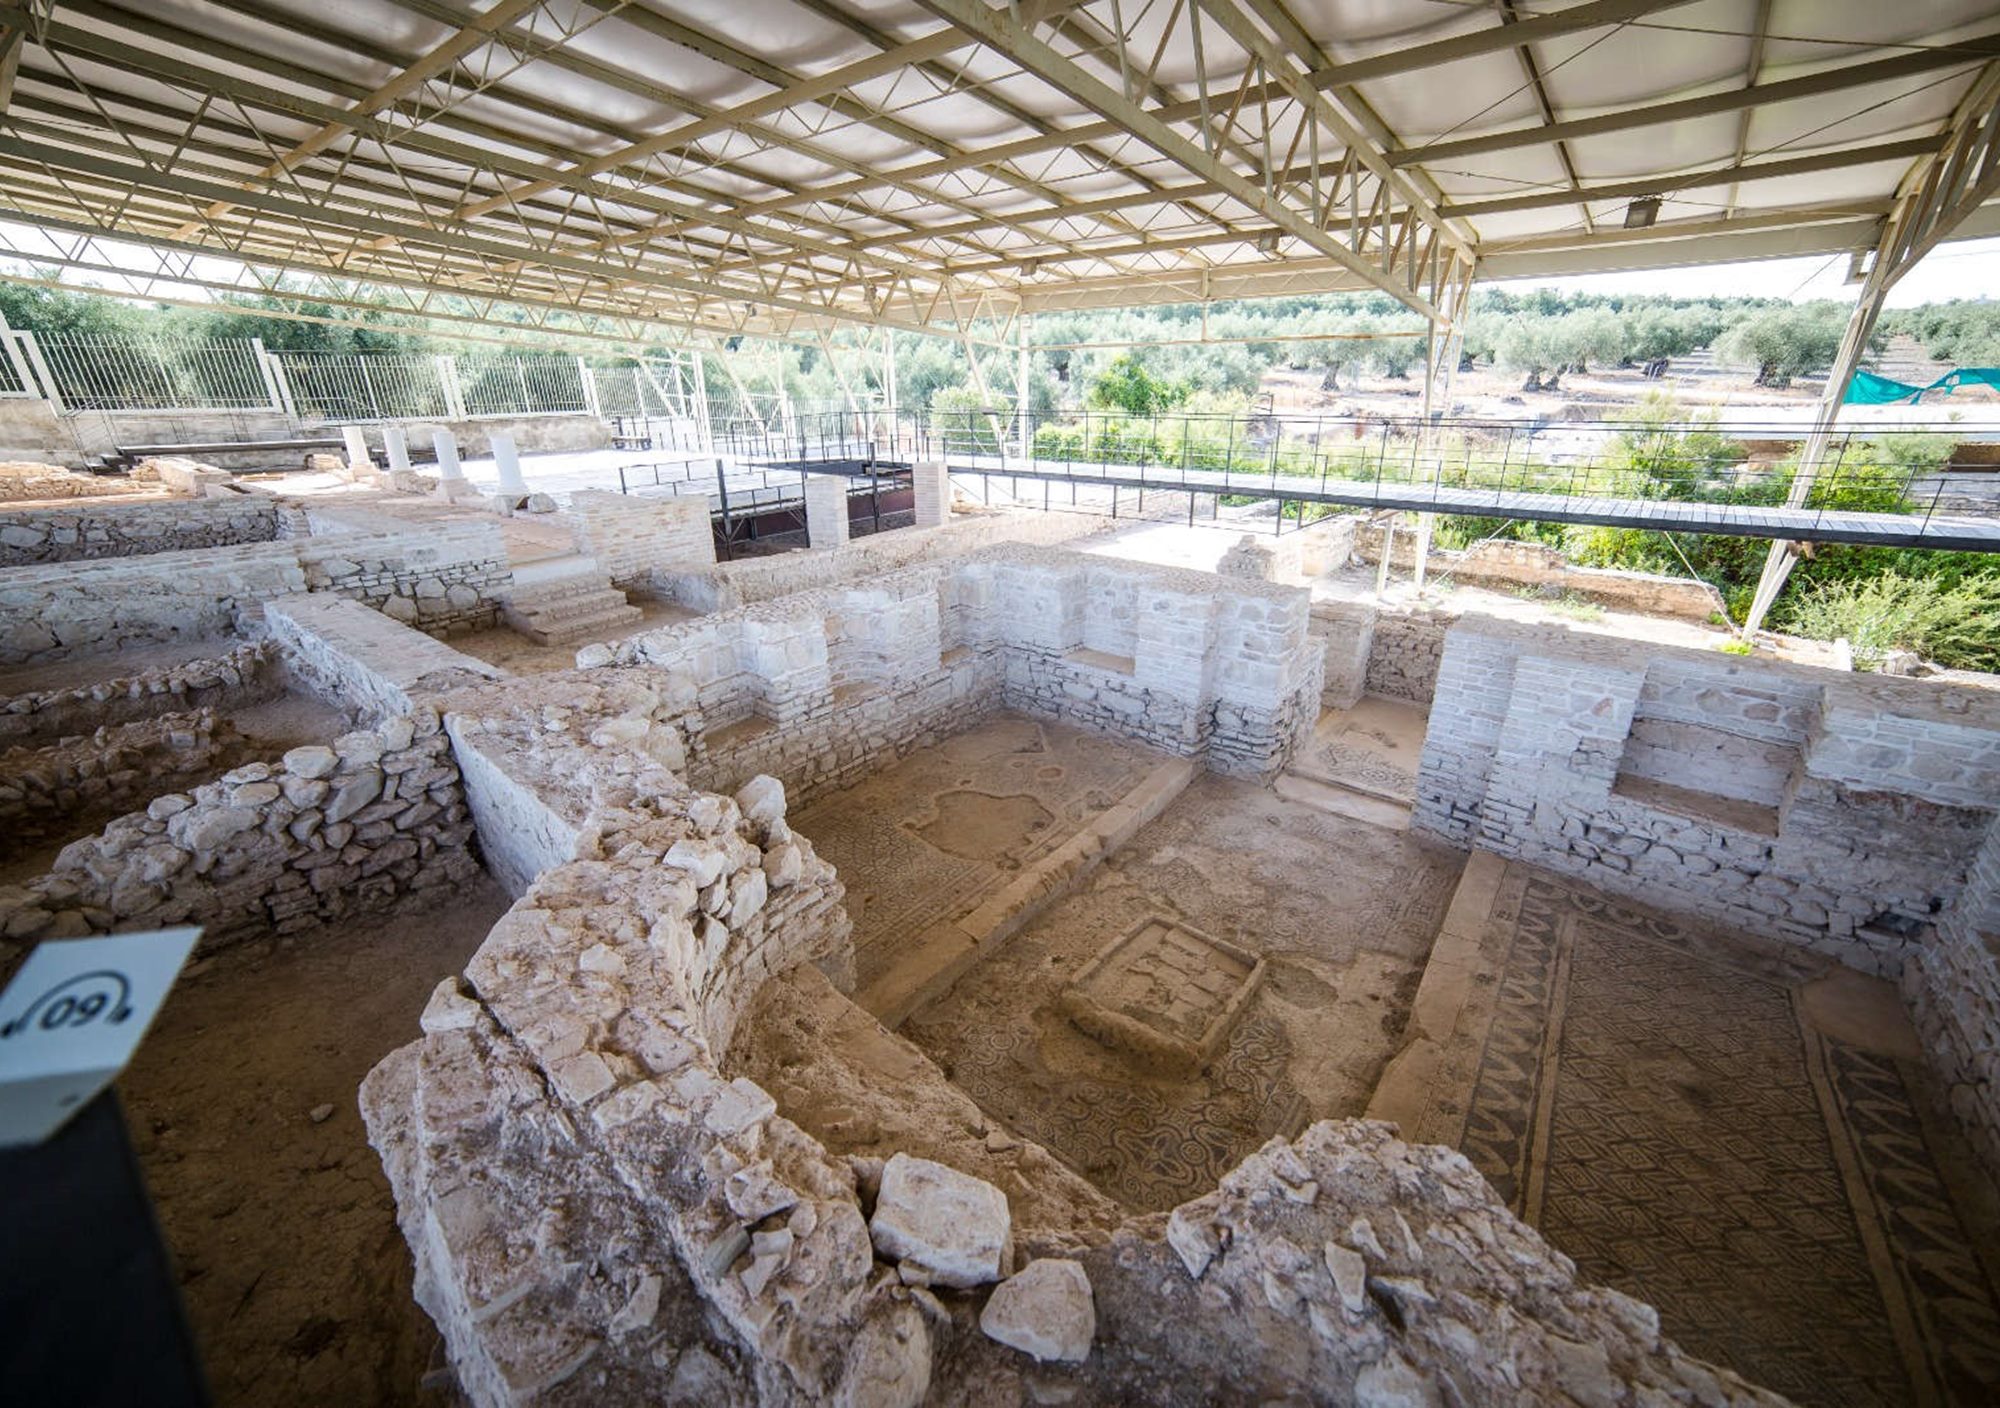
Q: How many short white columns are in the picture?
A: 4